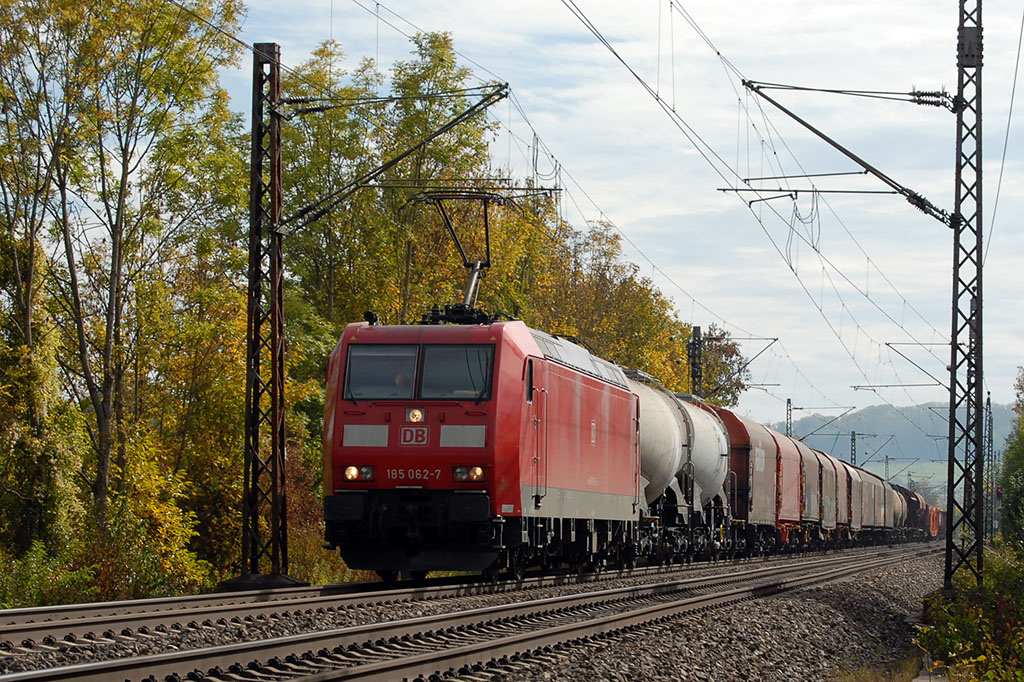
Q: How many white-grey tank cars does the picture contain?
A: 2